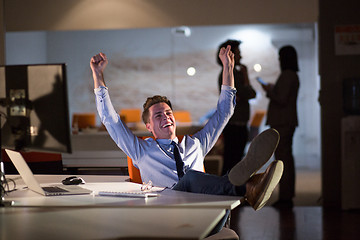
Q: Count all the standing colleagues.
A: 2